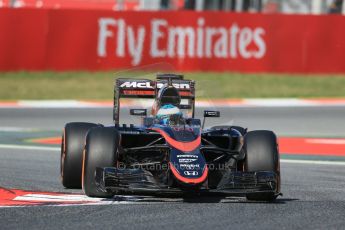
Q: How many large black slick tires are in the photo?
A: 3